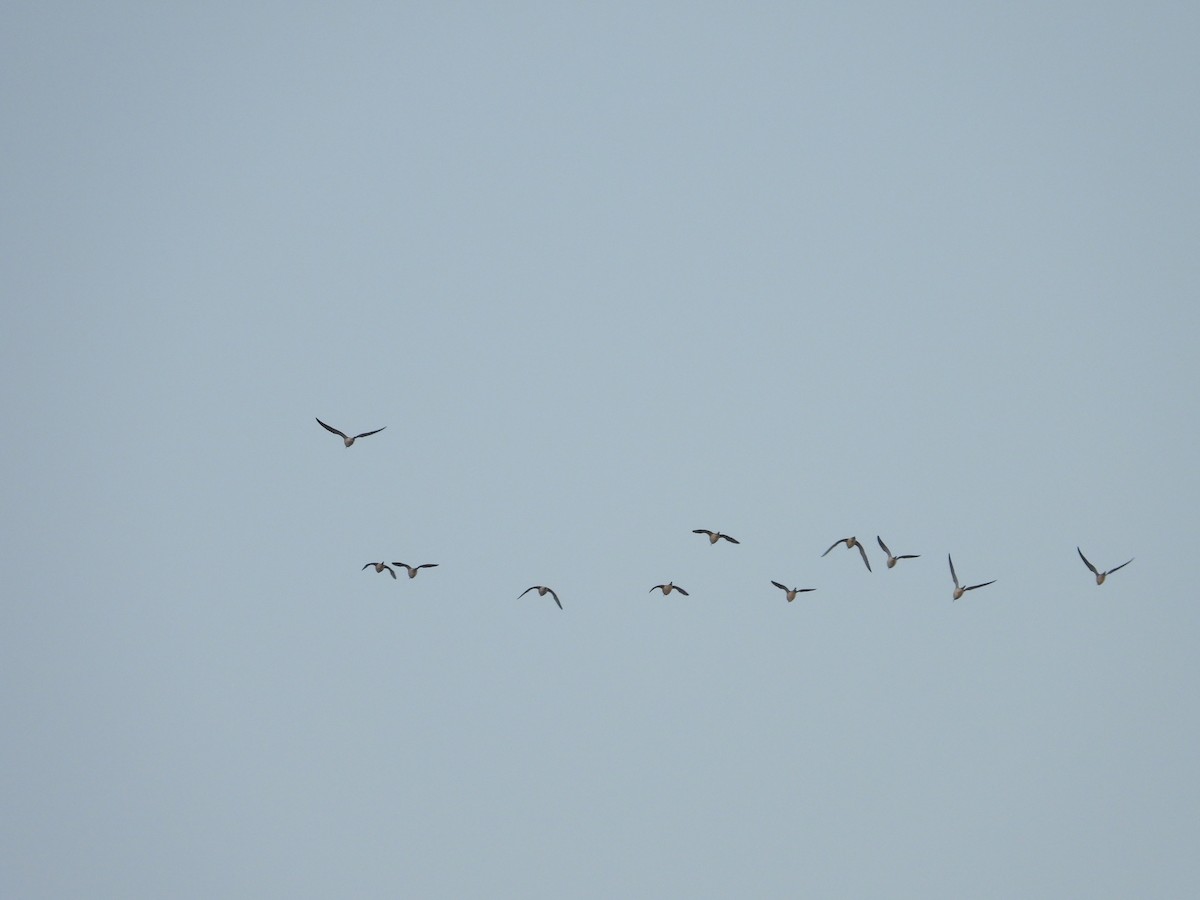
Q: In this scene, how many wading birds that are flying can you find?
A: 11